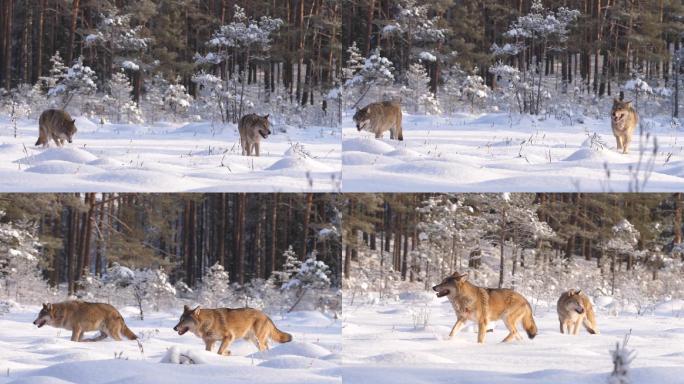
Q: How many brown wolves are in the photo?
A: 8